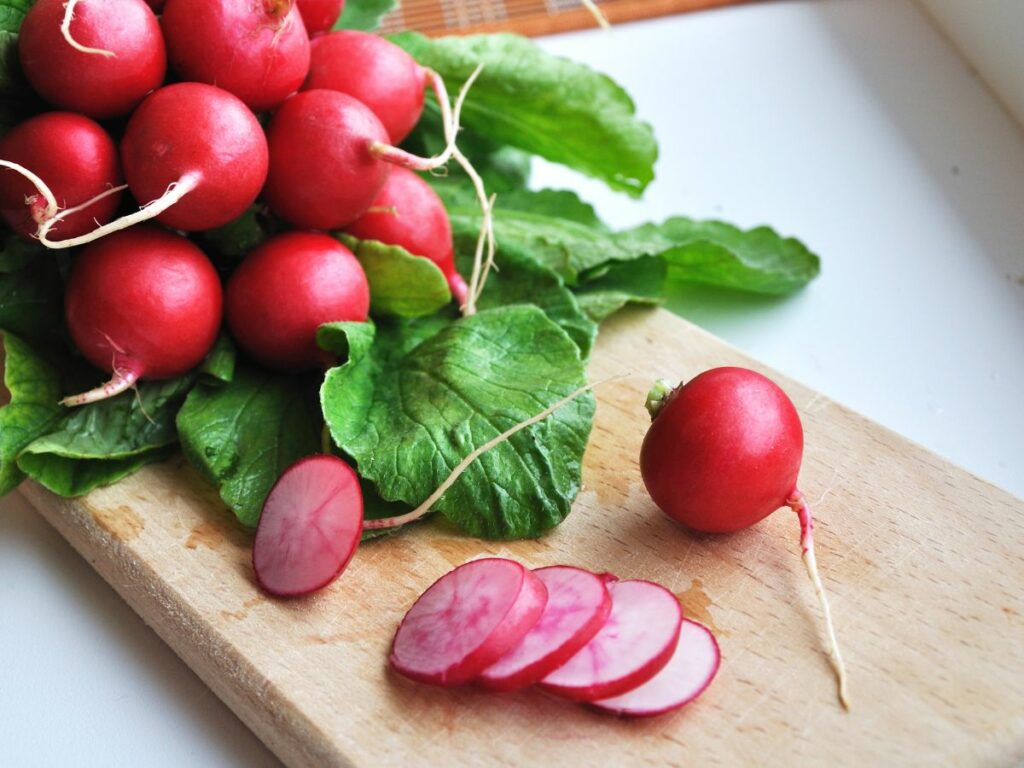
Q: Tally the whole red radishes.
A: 11